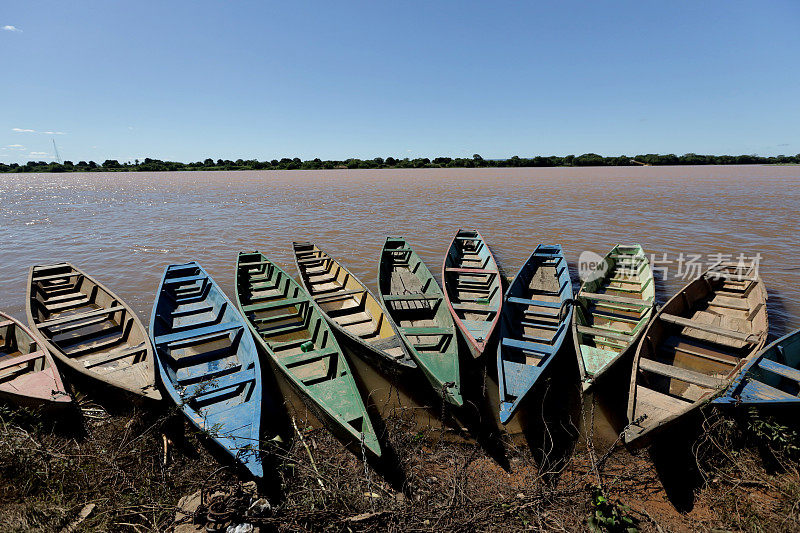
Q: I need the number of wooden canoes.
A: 11